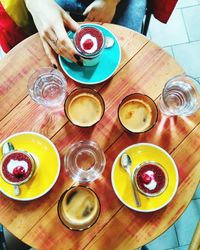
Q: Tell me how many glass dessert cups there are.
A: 3